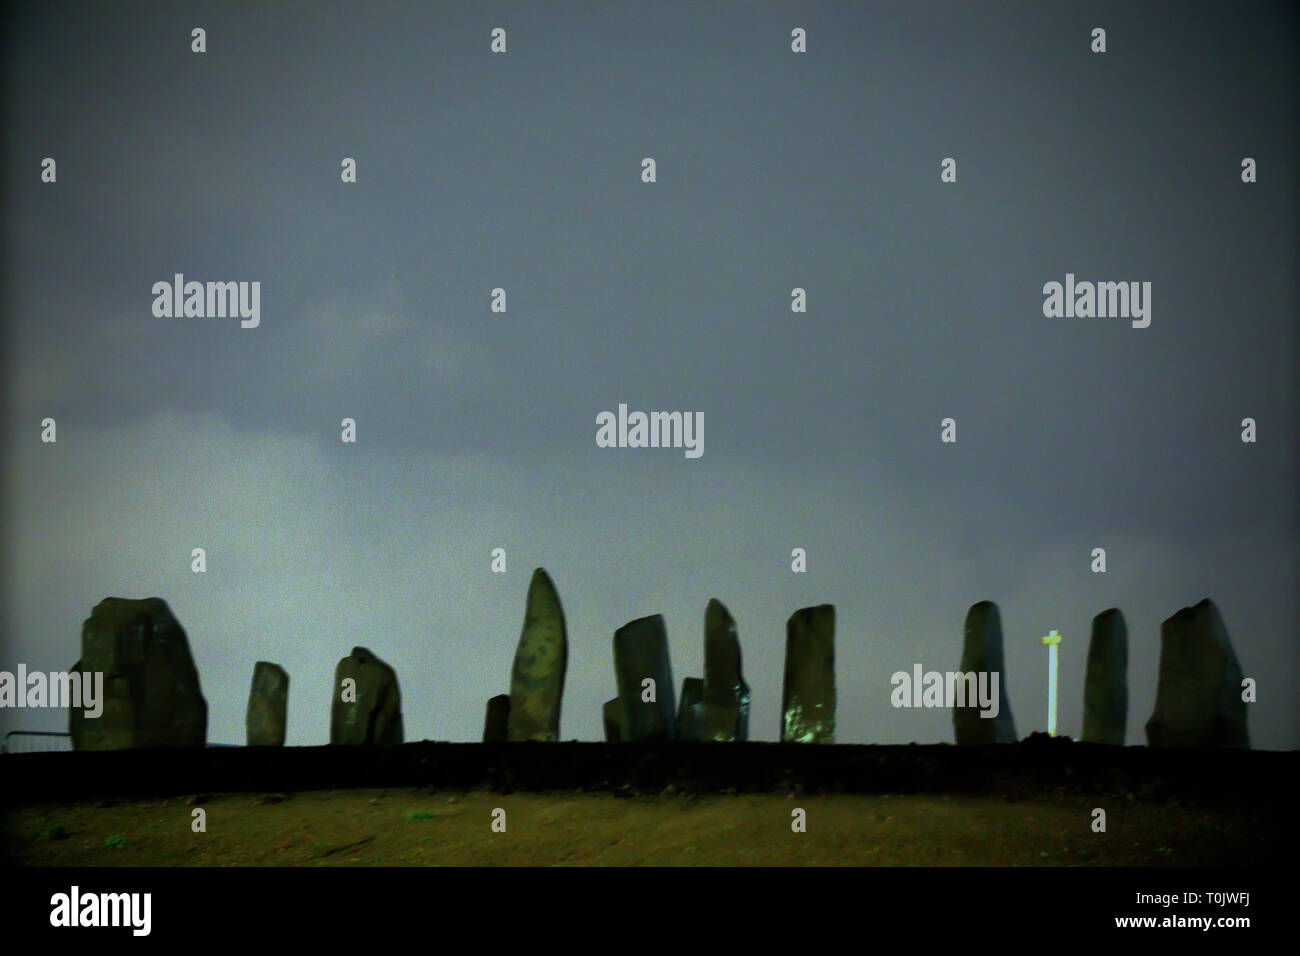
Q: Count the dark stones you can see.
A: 13